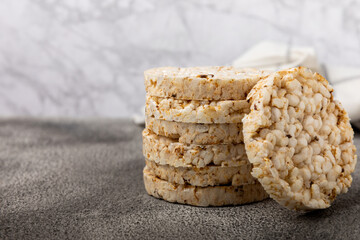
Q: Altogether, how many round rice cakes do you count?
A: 7